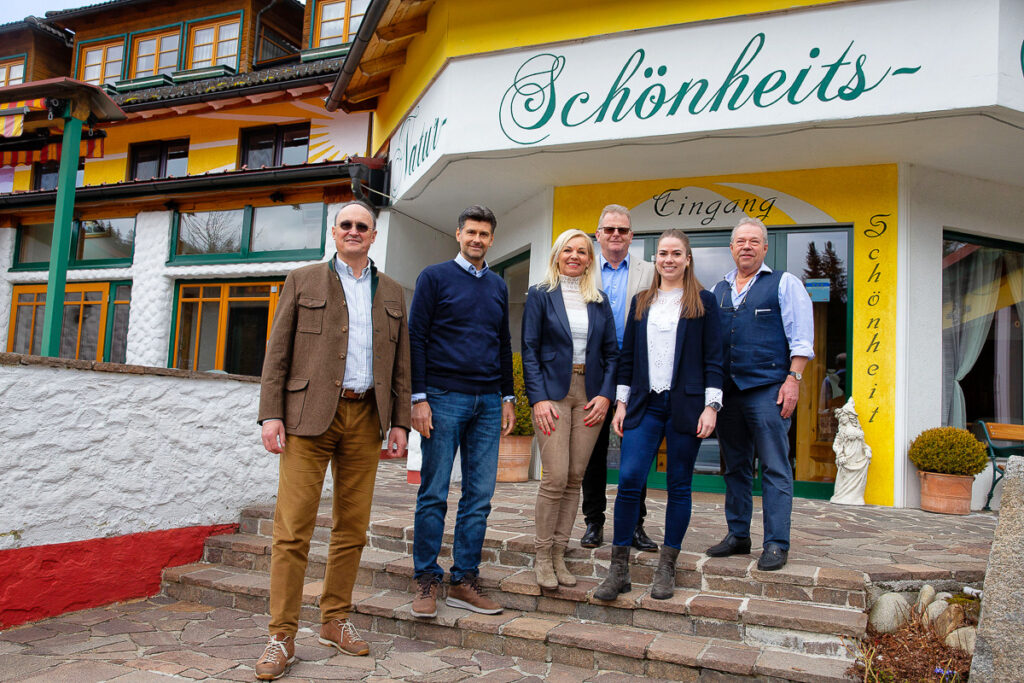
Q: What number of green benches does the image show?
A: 1